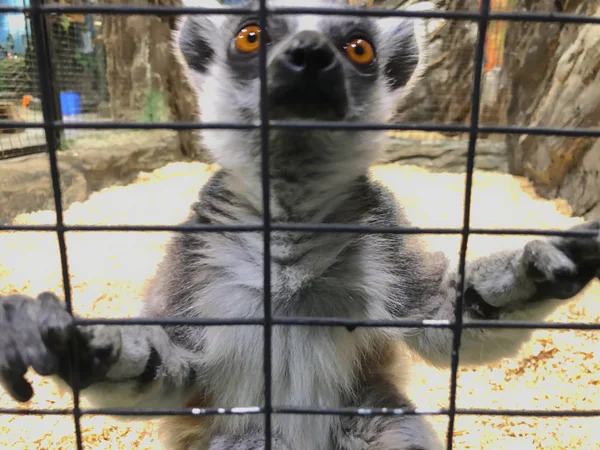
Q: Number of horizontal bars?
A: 5